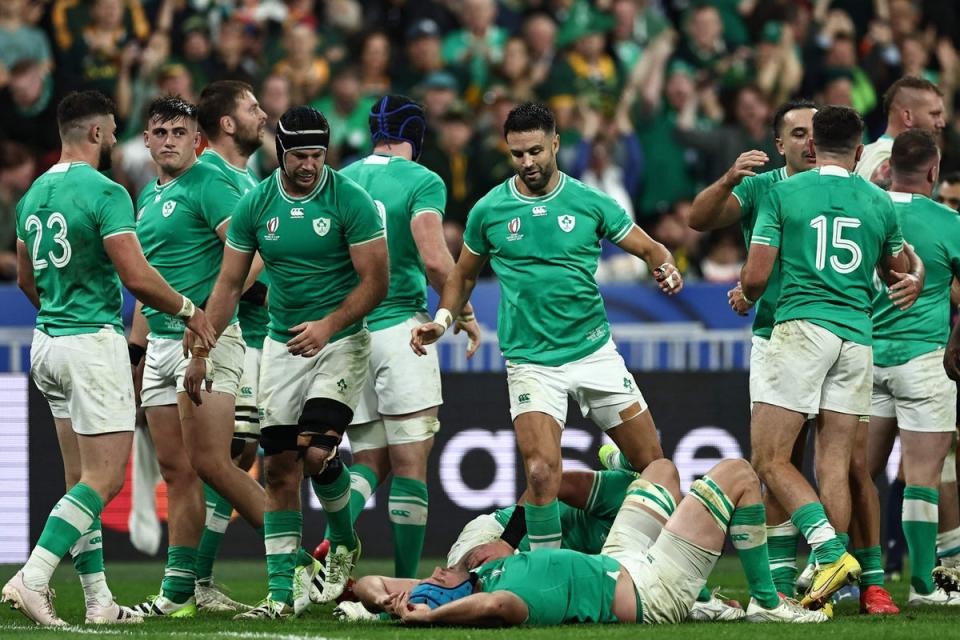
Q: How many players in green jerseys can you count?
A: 11